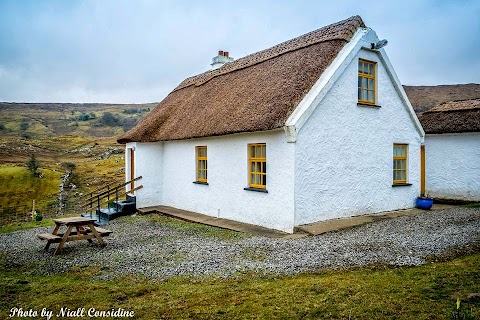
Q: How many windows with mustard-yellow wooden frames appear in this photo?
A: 4